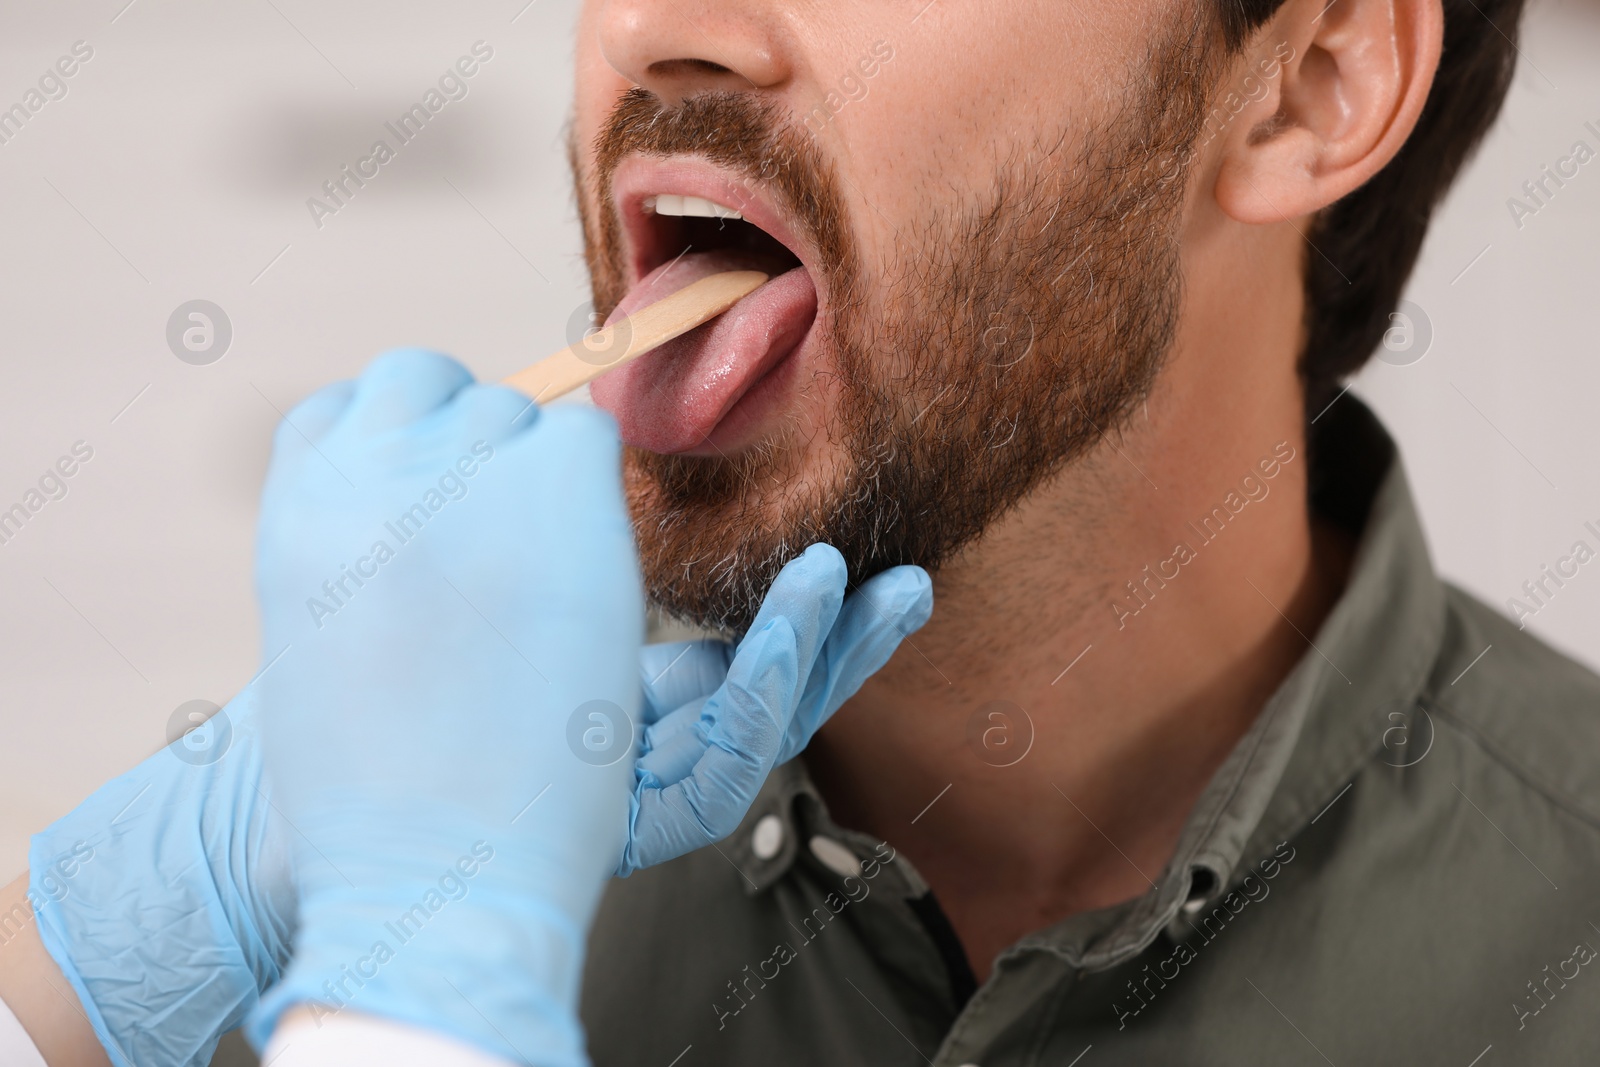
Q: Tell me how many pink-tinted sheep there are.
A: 0